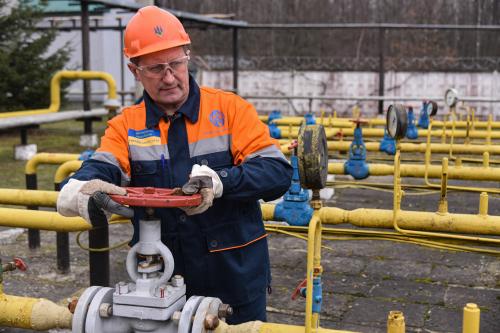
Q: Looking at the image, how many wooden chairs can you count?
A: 0